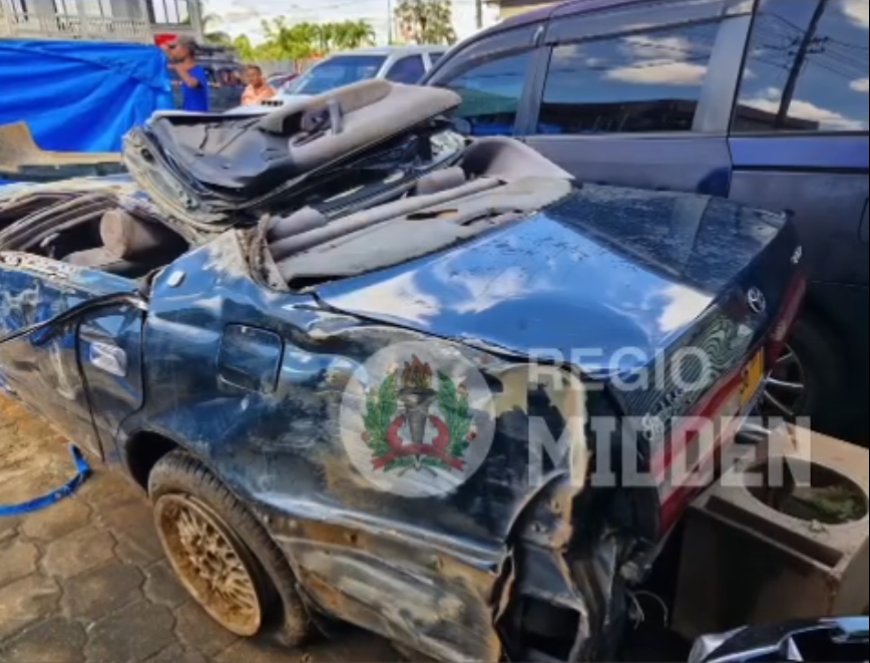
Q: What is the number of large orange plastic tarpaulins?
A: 0